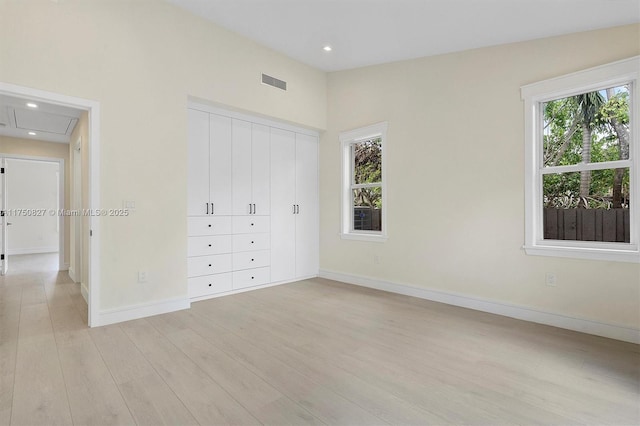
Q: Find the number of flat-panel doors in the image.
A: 6